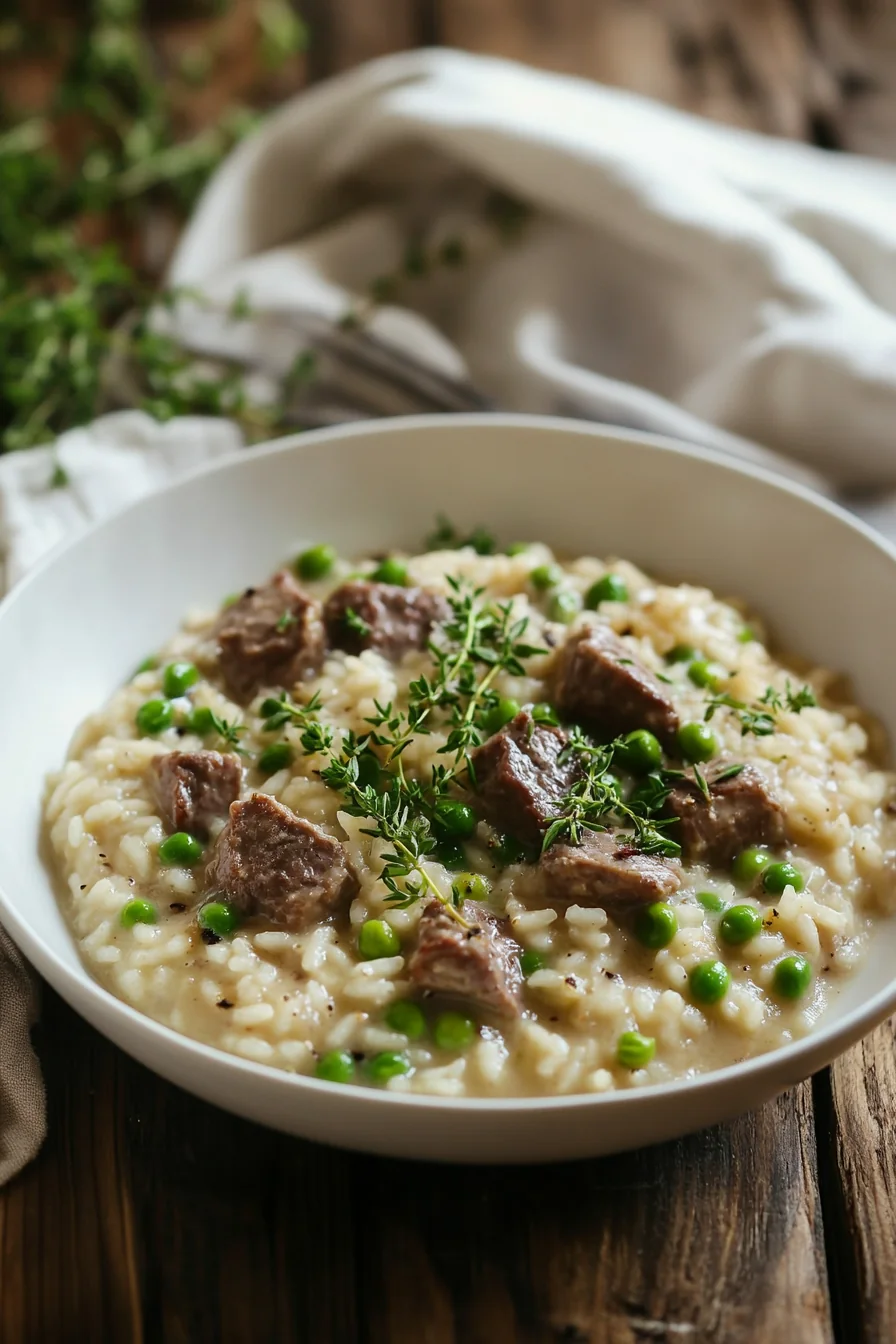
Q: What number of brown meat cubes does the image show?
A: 9